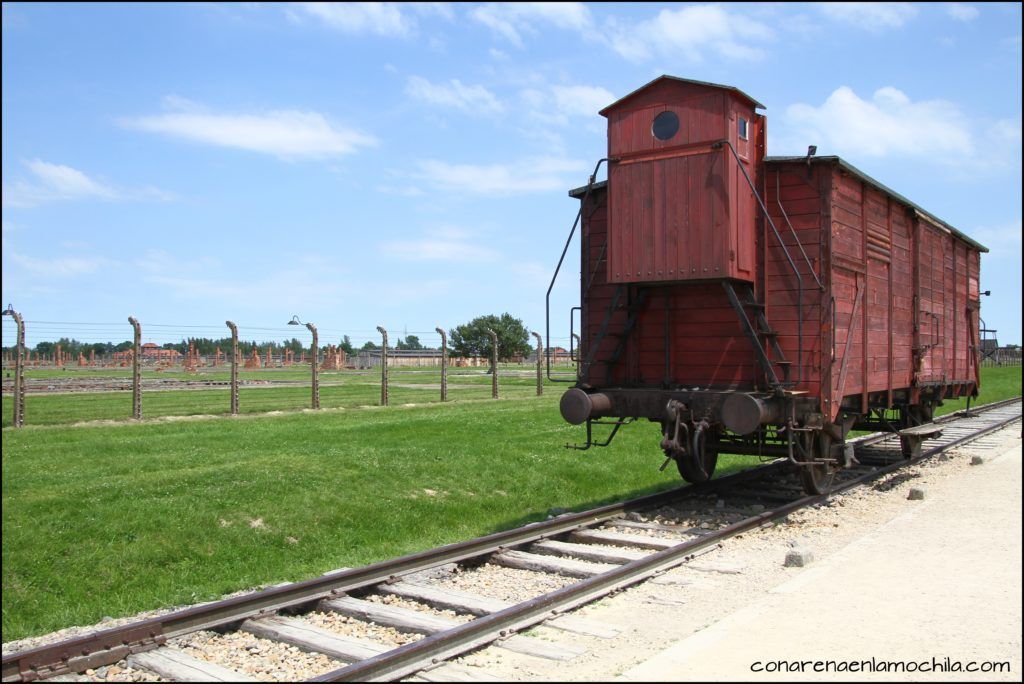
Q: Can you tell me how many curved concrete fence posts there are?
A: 9